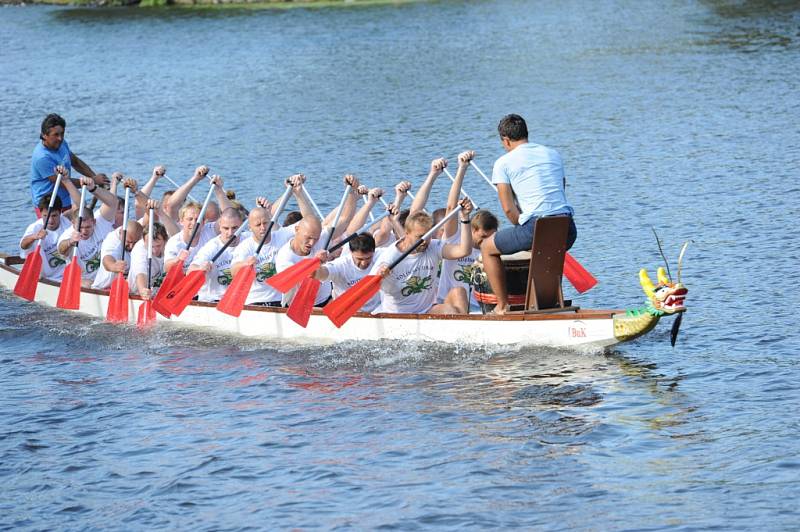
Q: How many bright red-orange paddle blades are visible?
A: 11